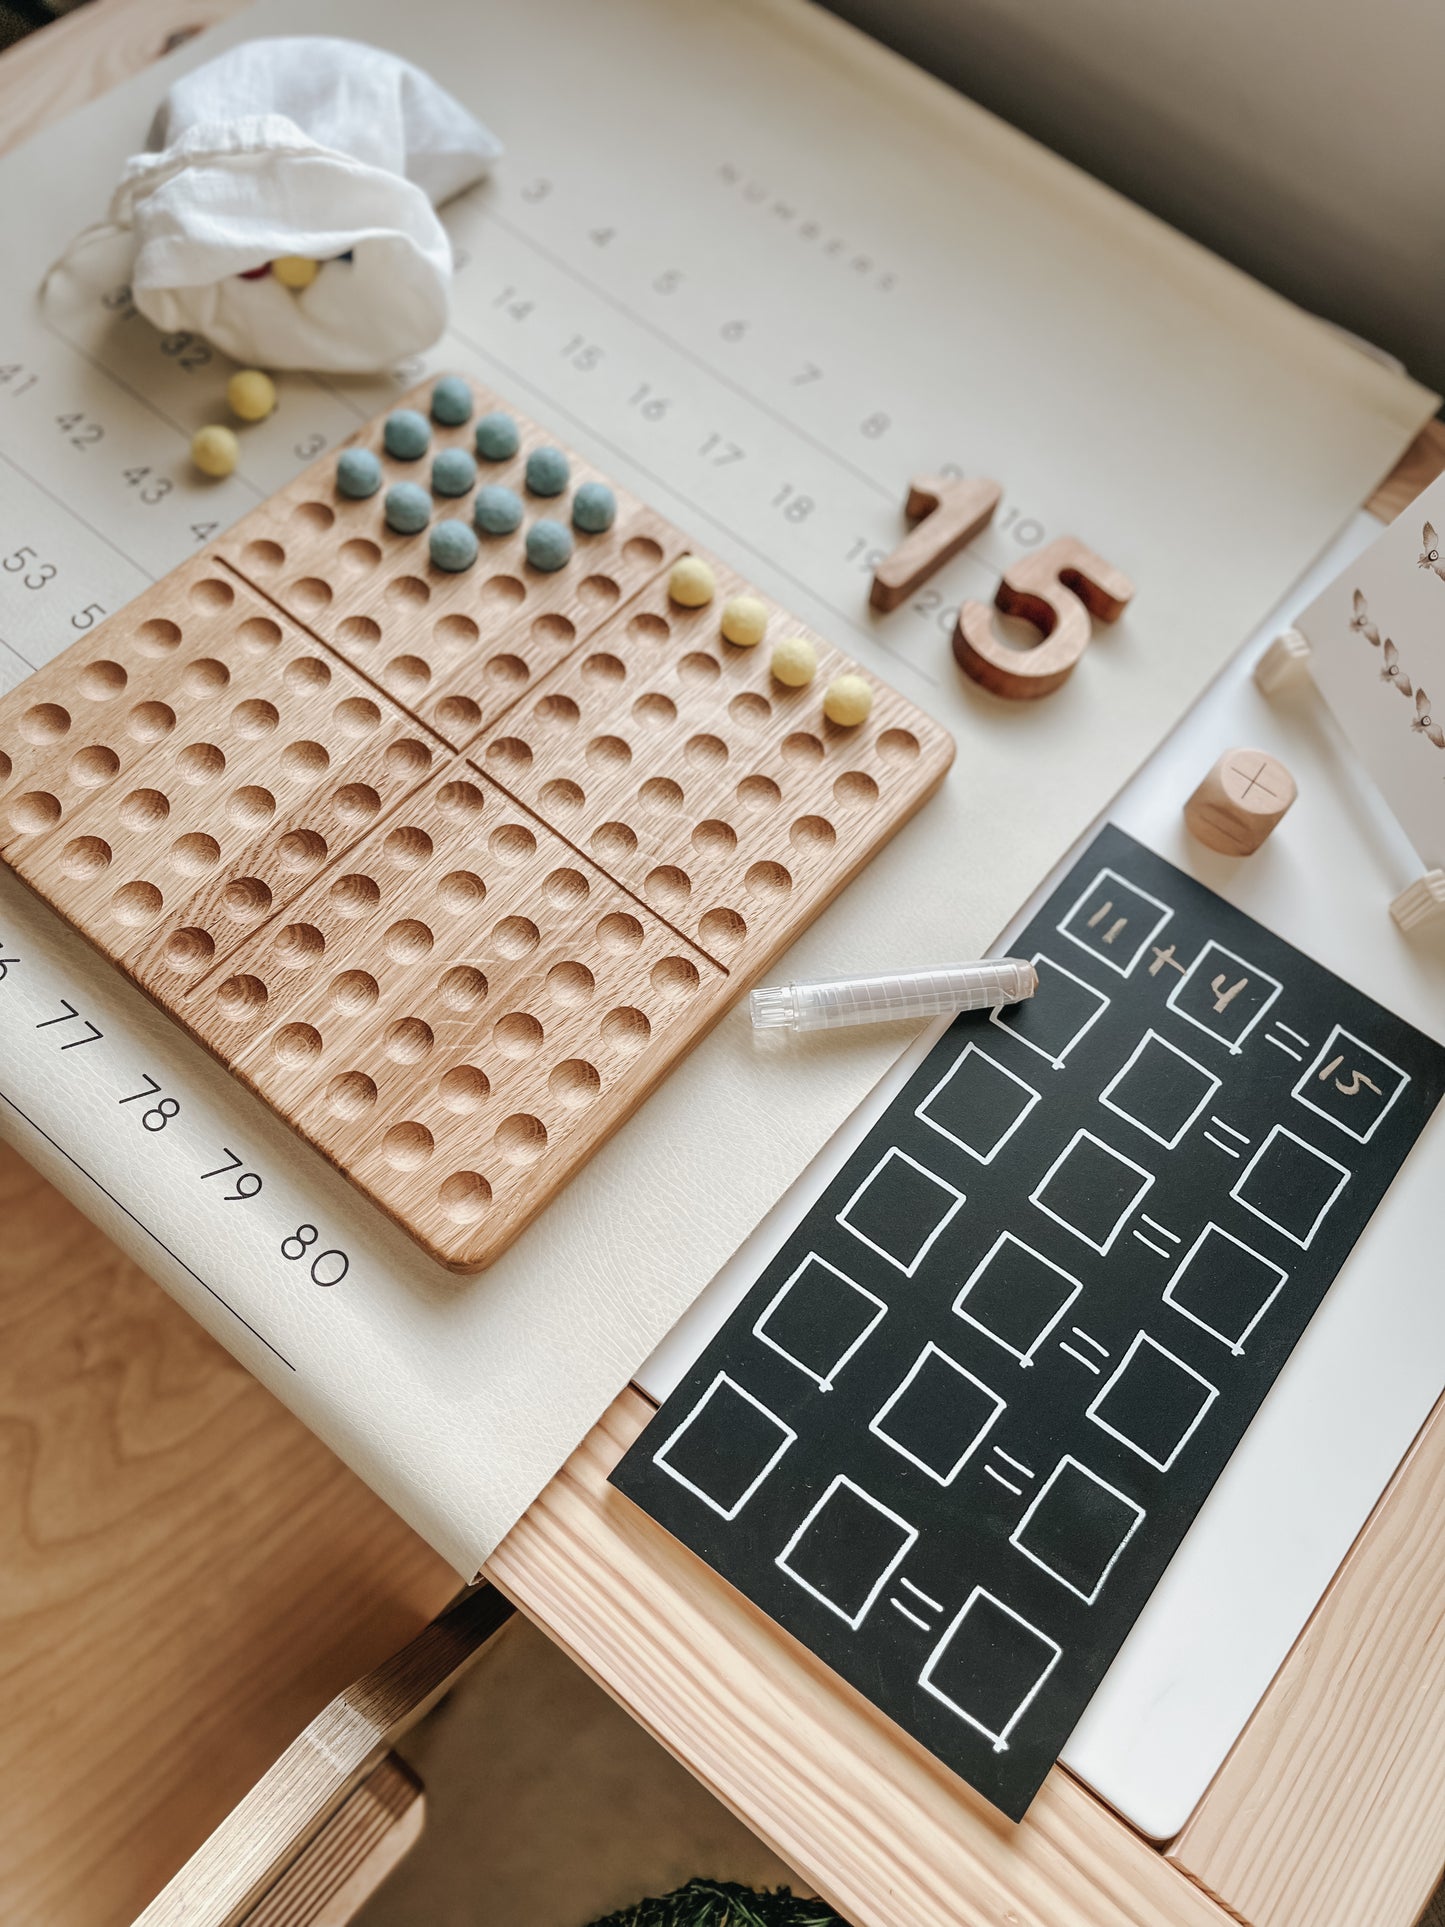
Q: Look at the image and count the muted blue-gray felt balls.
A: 11